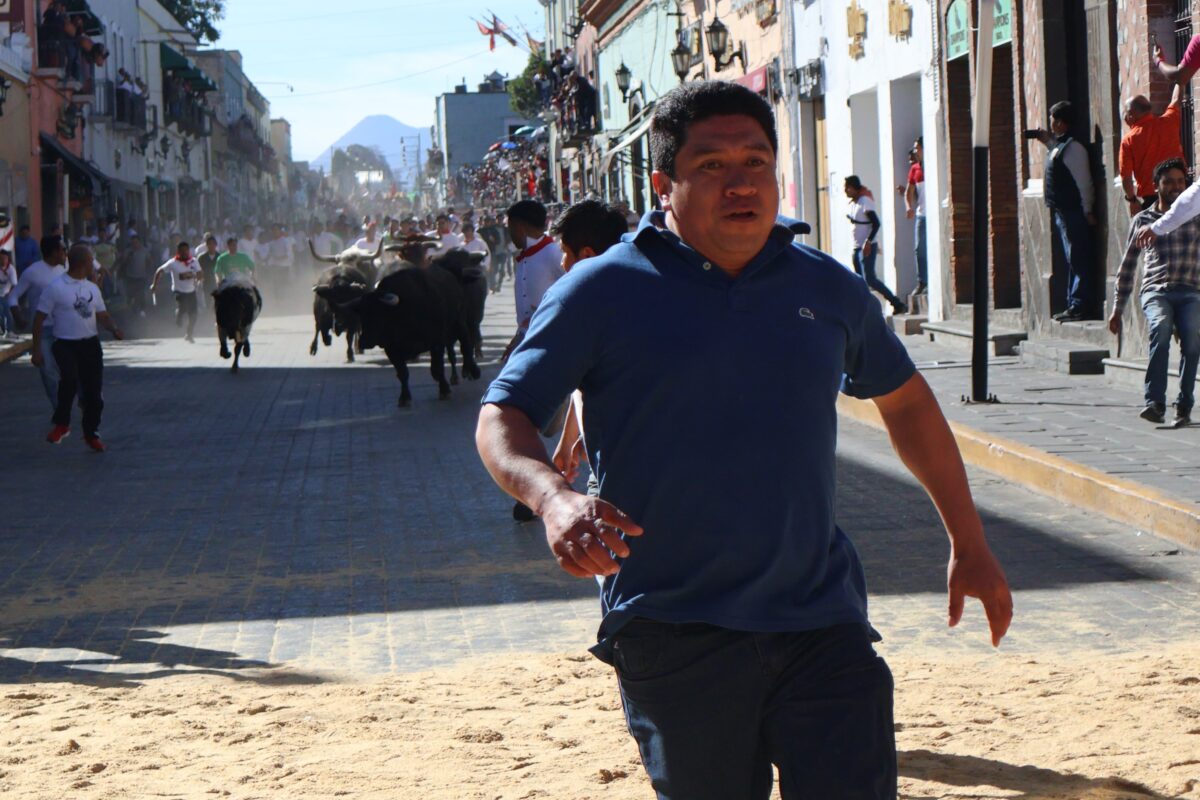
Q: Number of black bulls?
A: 4